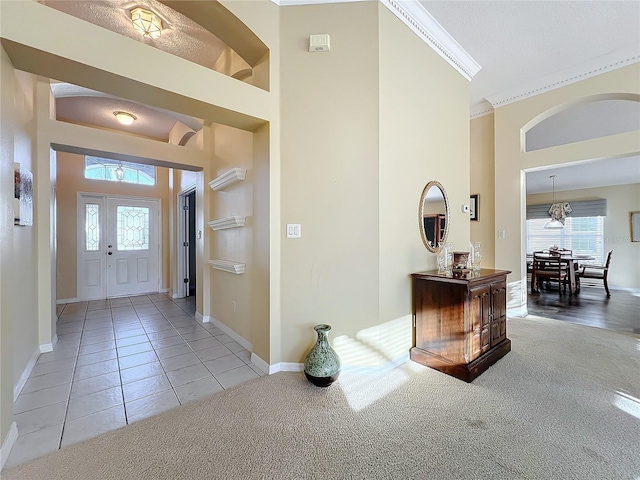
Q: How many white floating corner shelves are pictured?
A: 3